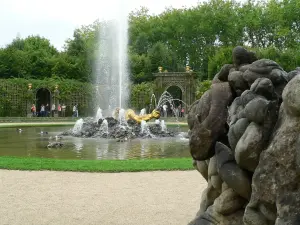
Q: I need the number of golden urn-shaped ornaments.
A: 4